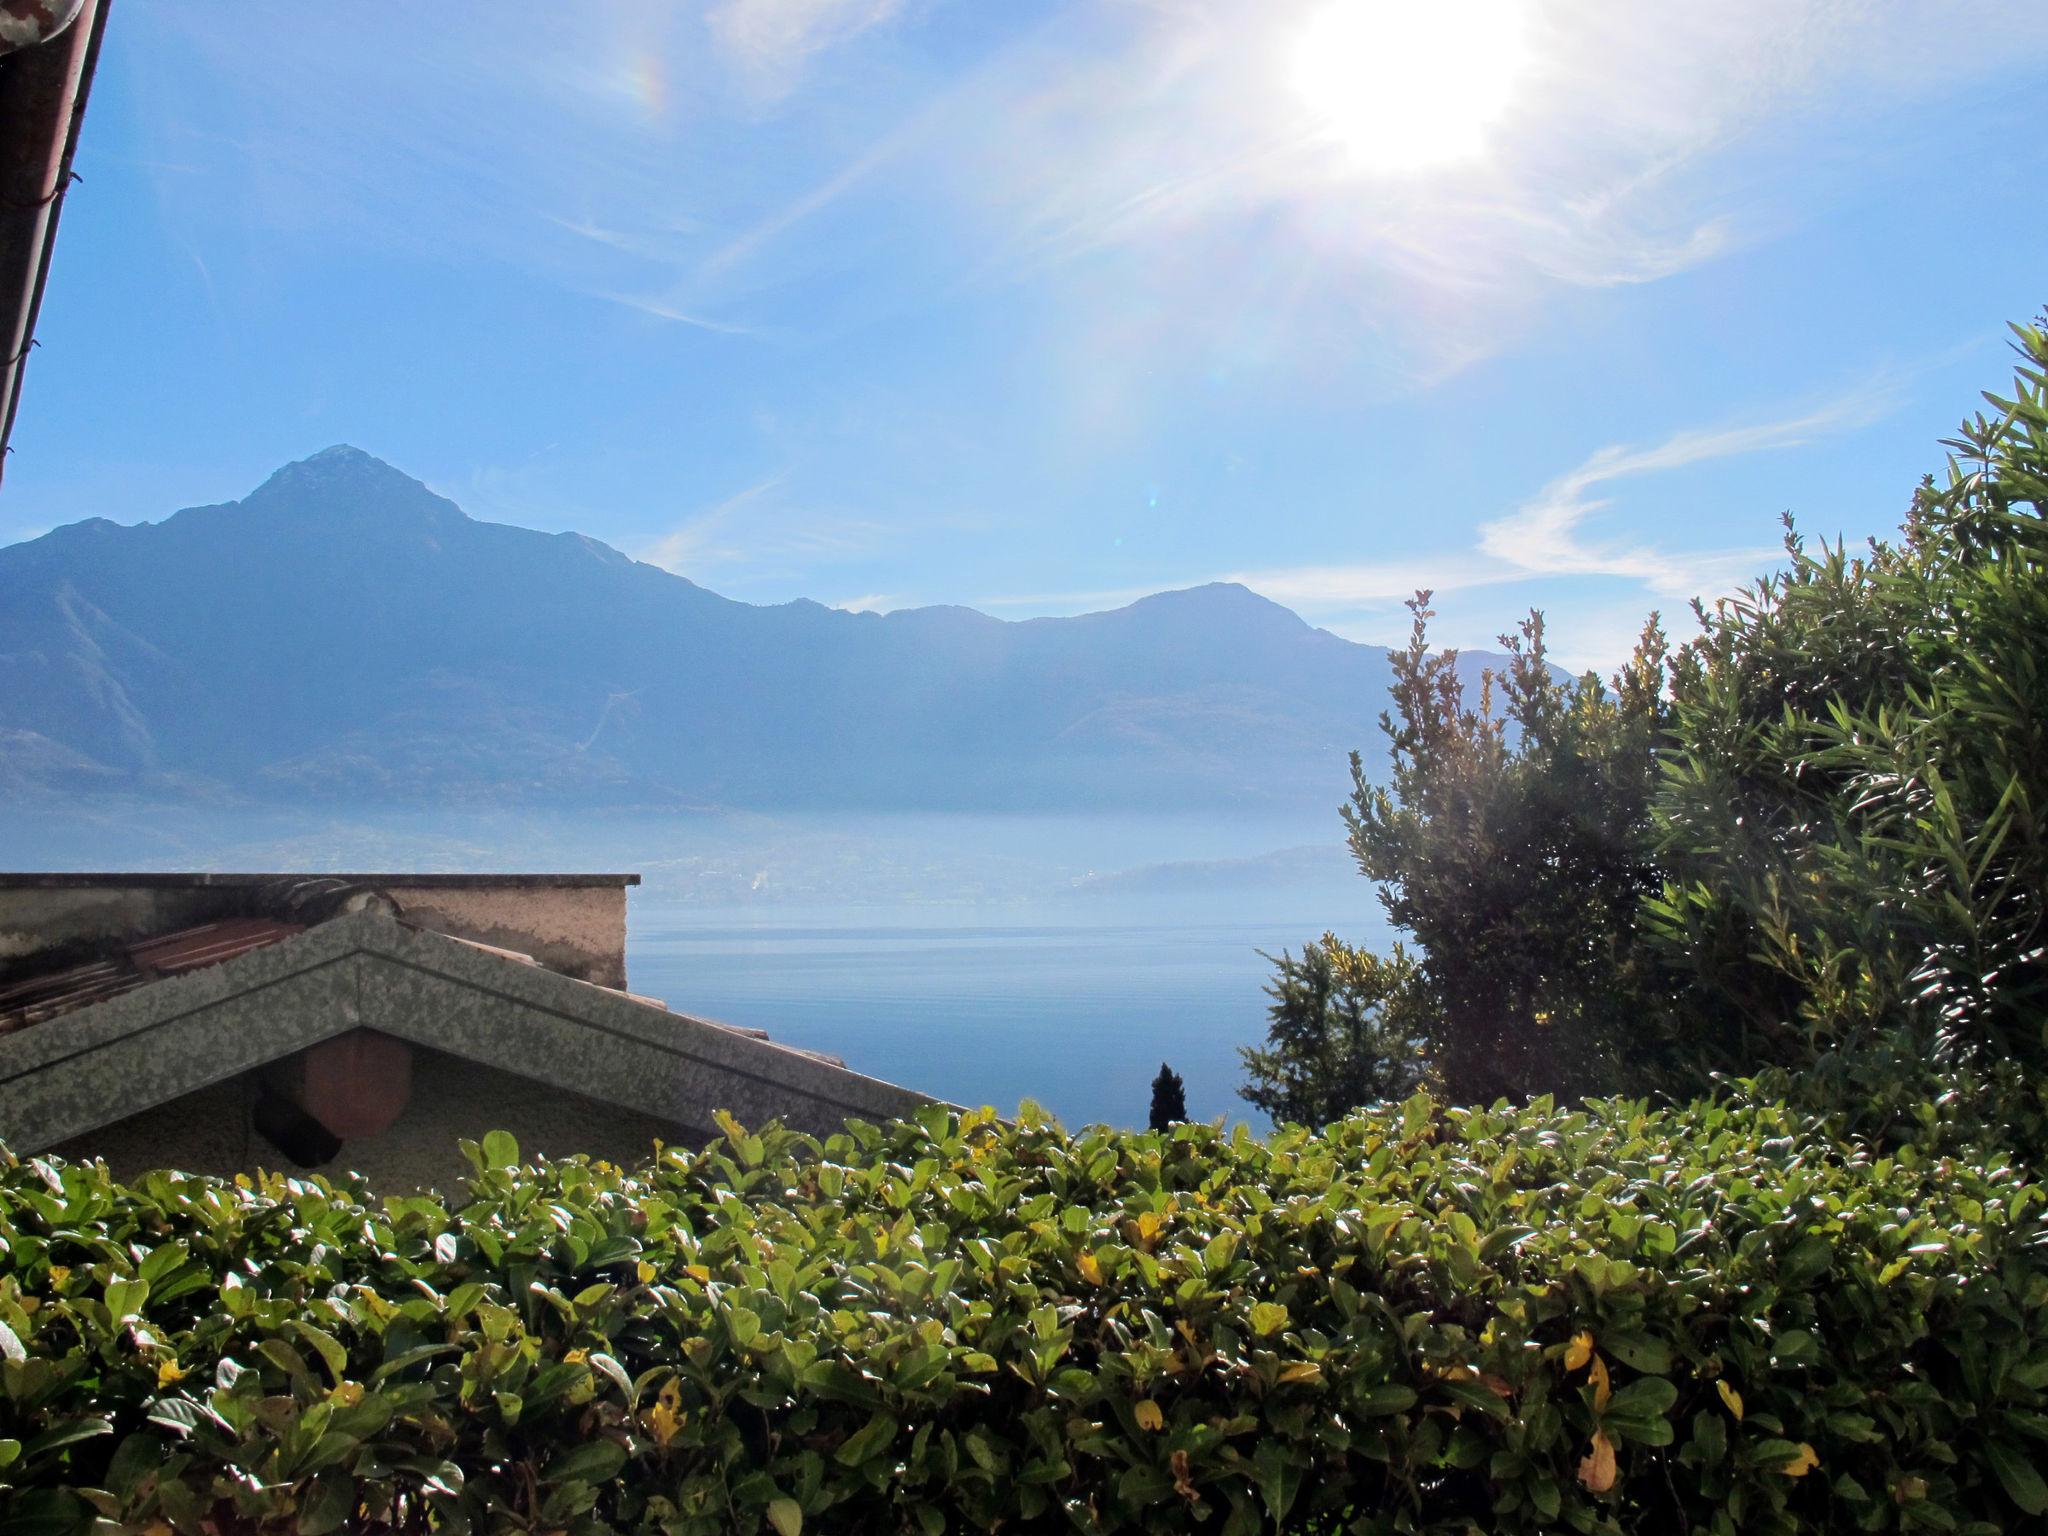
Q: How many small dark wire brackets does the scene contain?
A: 3